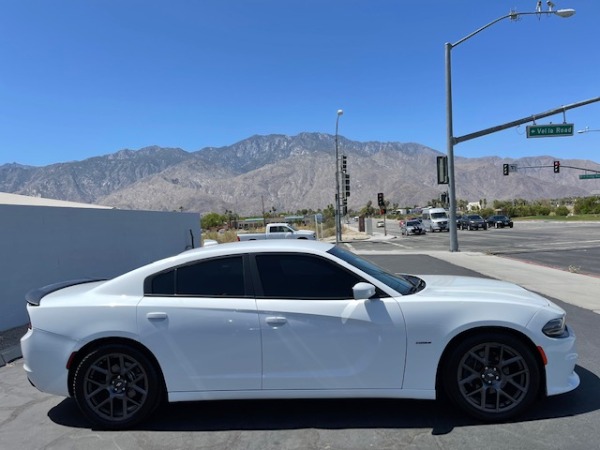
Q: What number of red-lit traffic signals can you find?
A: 1